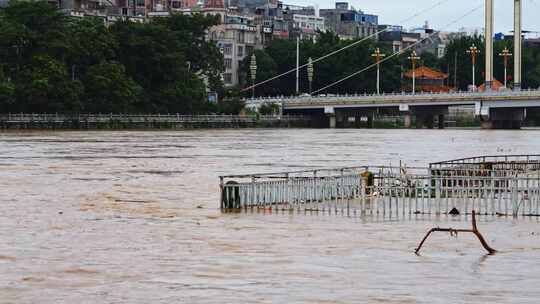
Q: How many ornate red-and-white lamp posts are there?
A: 4